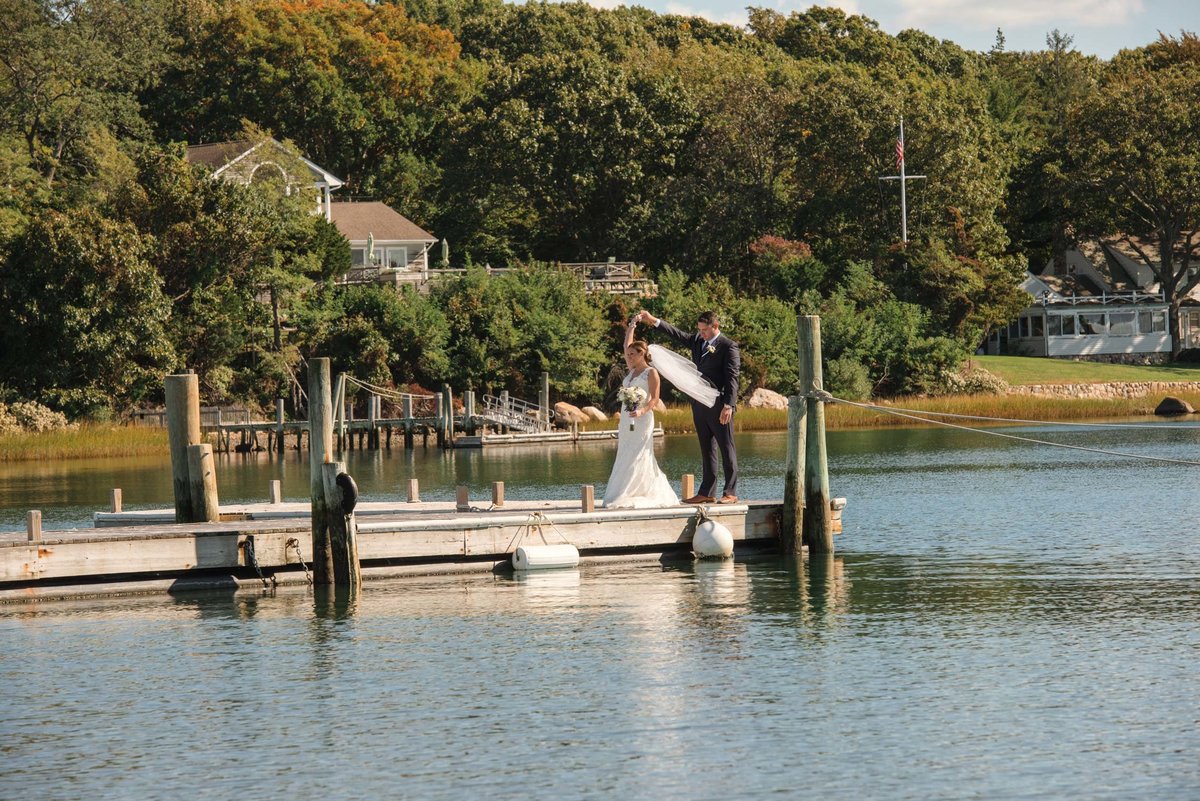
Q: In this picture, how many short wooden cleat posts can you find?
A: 8